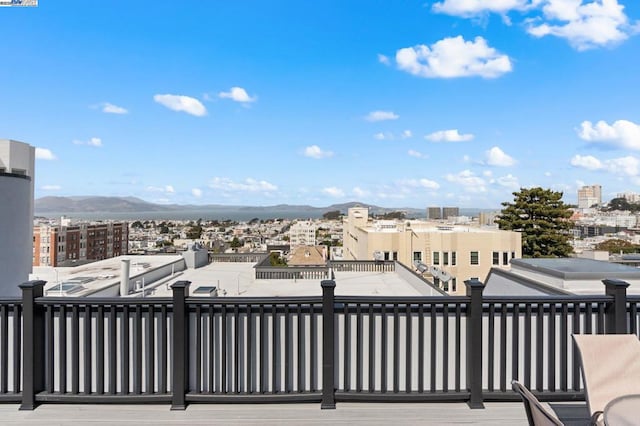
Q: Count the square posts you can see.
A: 5